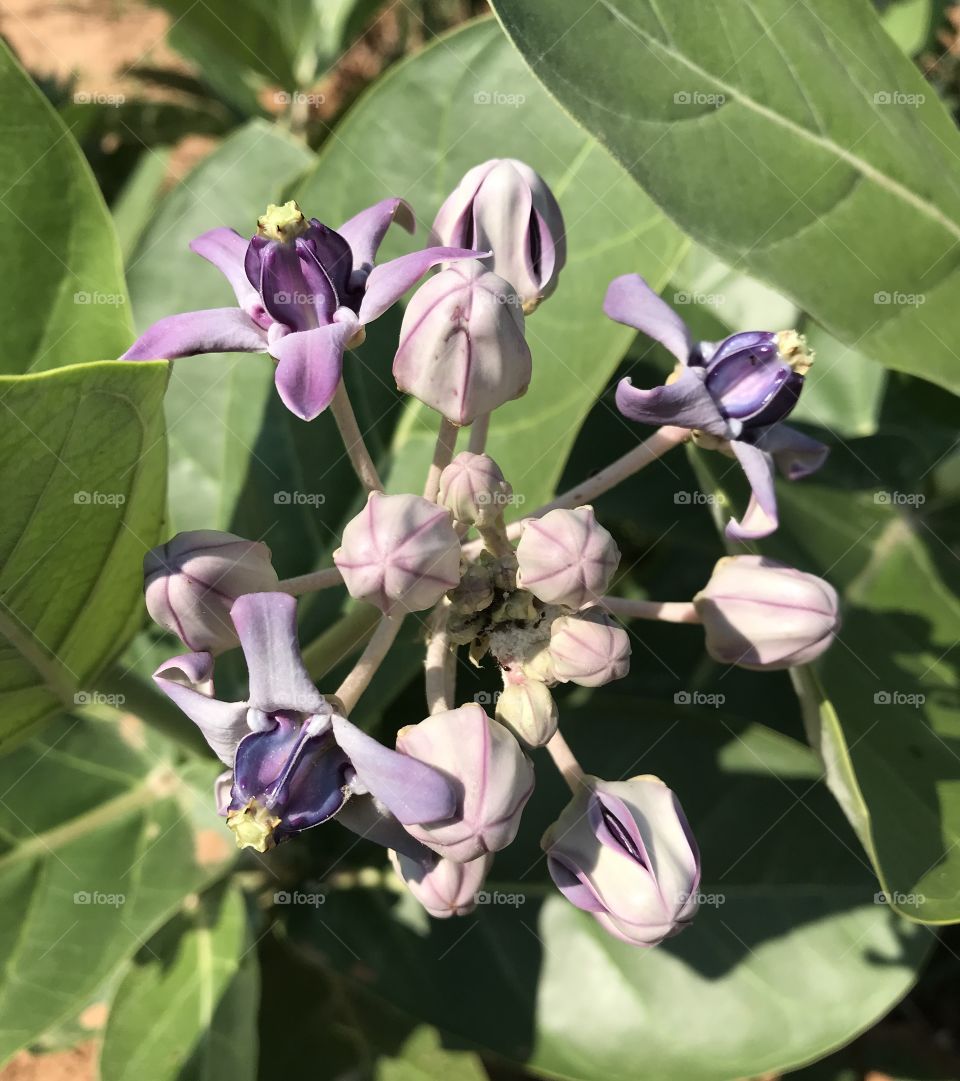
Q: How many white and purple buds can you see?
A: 12